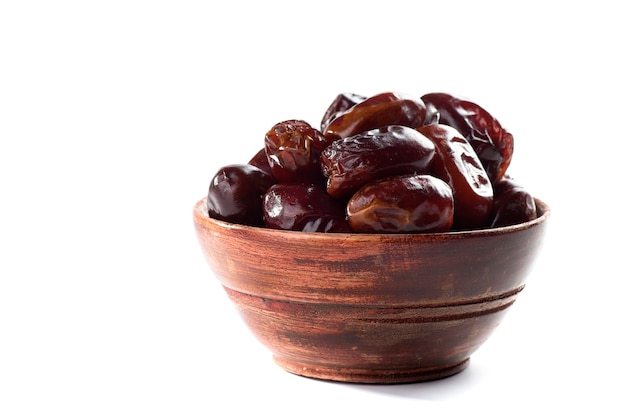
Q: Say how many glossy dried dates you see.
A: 11